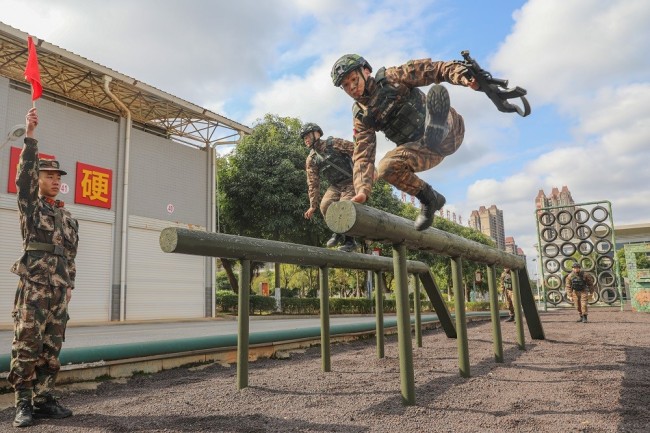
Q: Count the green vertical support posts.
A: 8